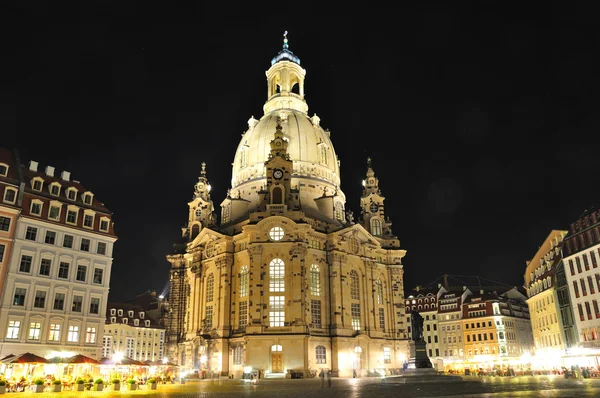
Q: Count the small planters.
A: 8